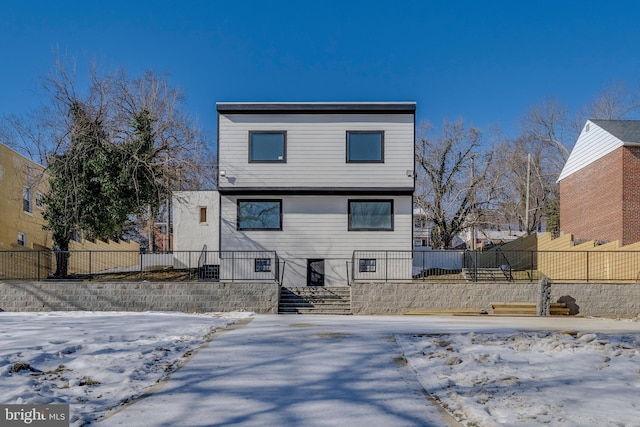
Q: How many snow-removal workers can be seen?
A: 0